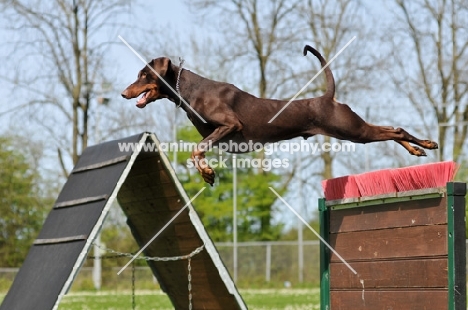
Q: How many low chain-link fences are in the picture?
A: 1